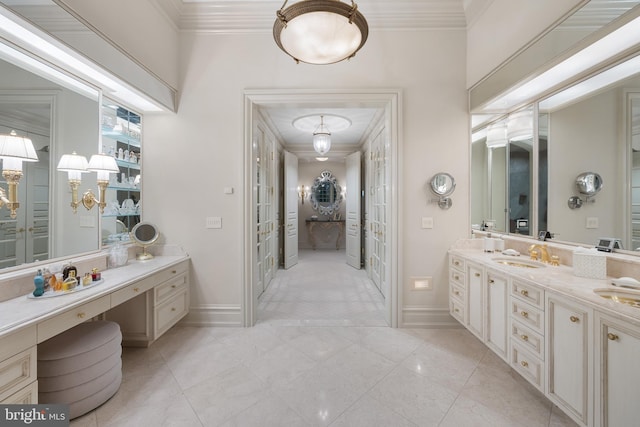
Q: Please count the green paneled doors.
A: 0